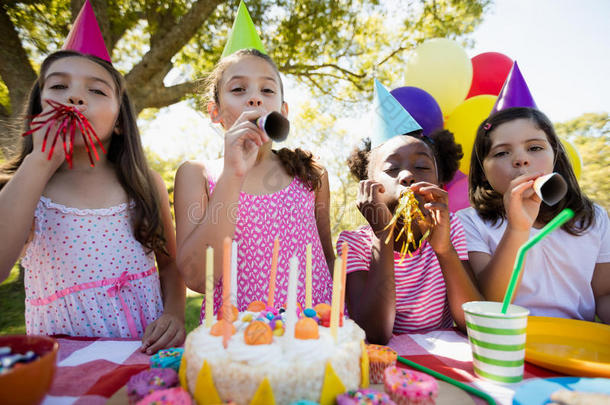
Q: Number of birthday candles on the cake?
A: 8